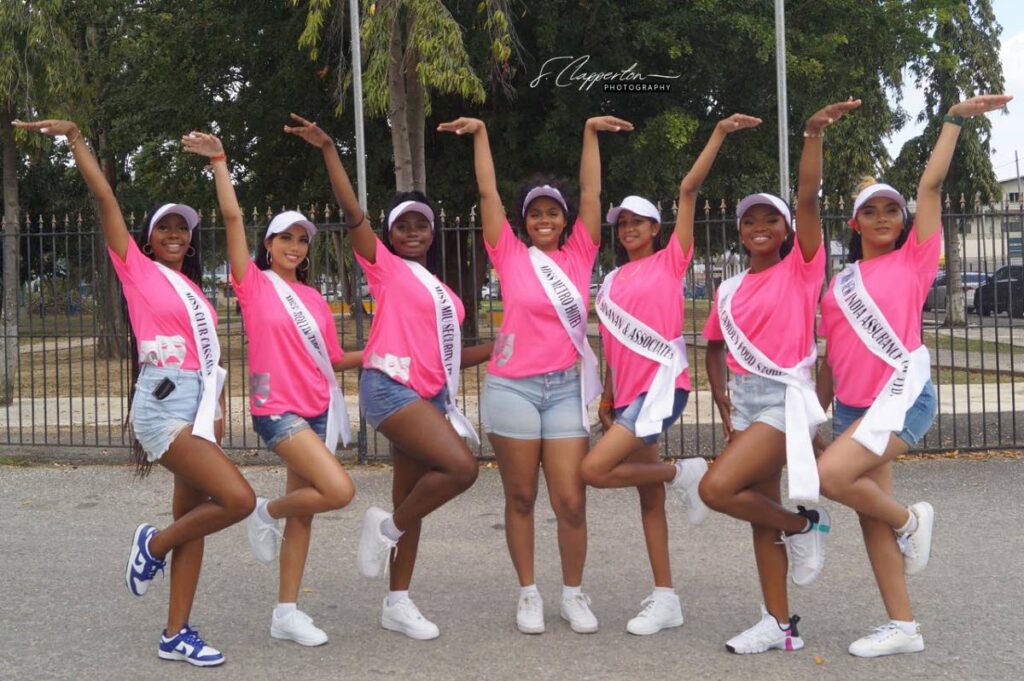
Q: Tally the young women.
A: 7